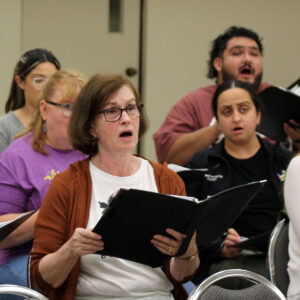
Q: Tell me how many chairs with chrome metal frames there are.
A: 3